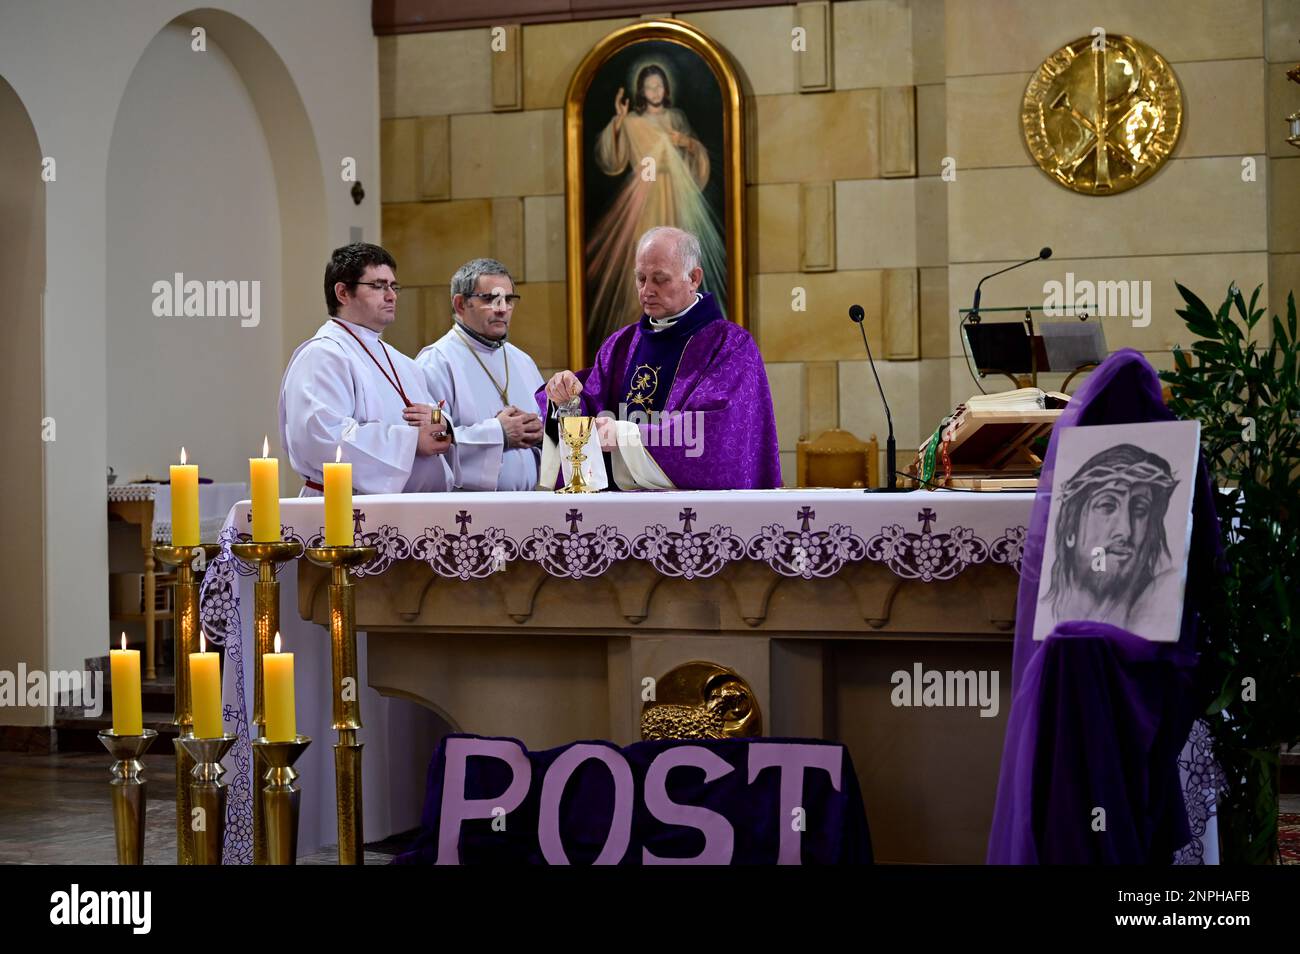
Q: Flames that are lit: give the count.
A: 6